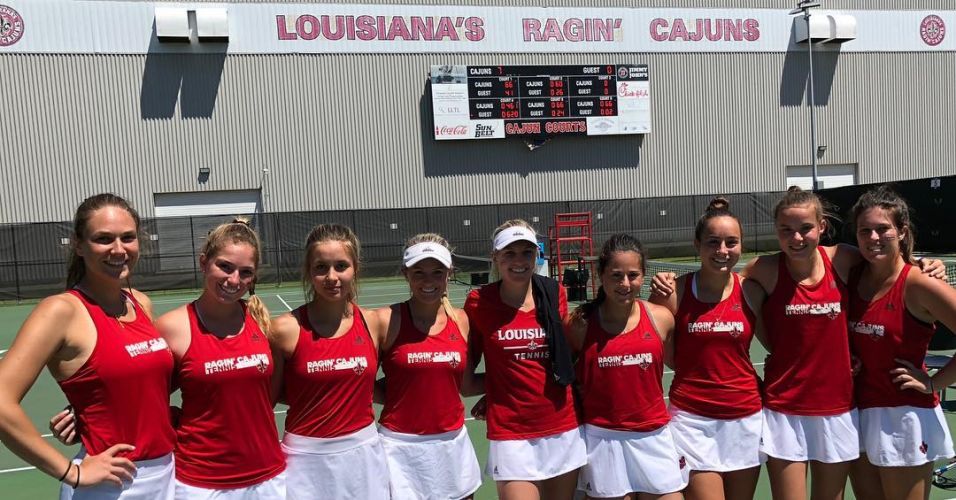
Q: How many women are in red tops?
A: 9